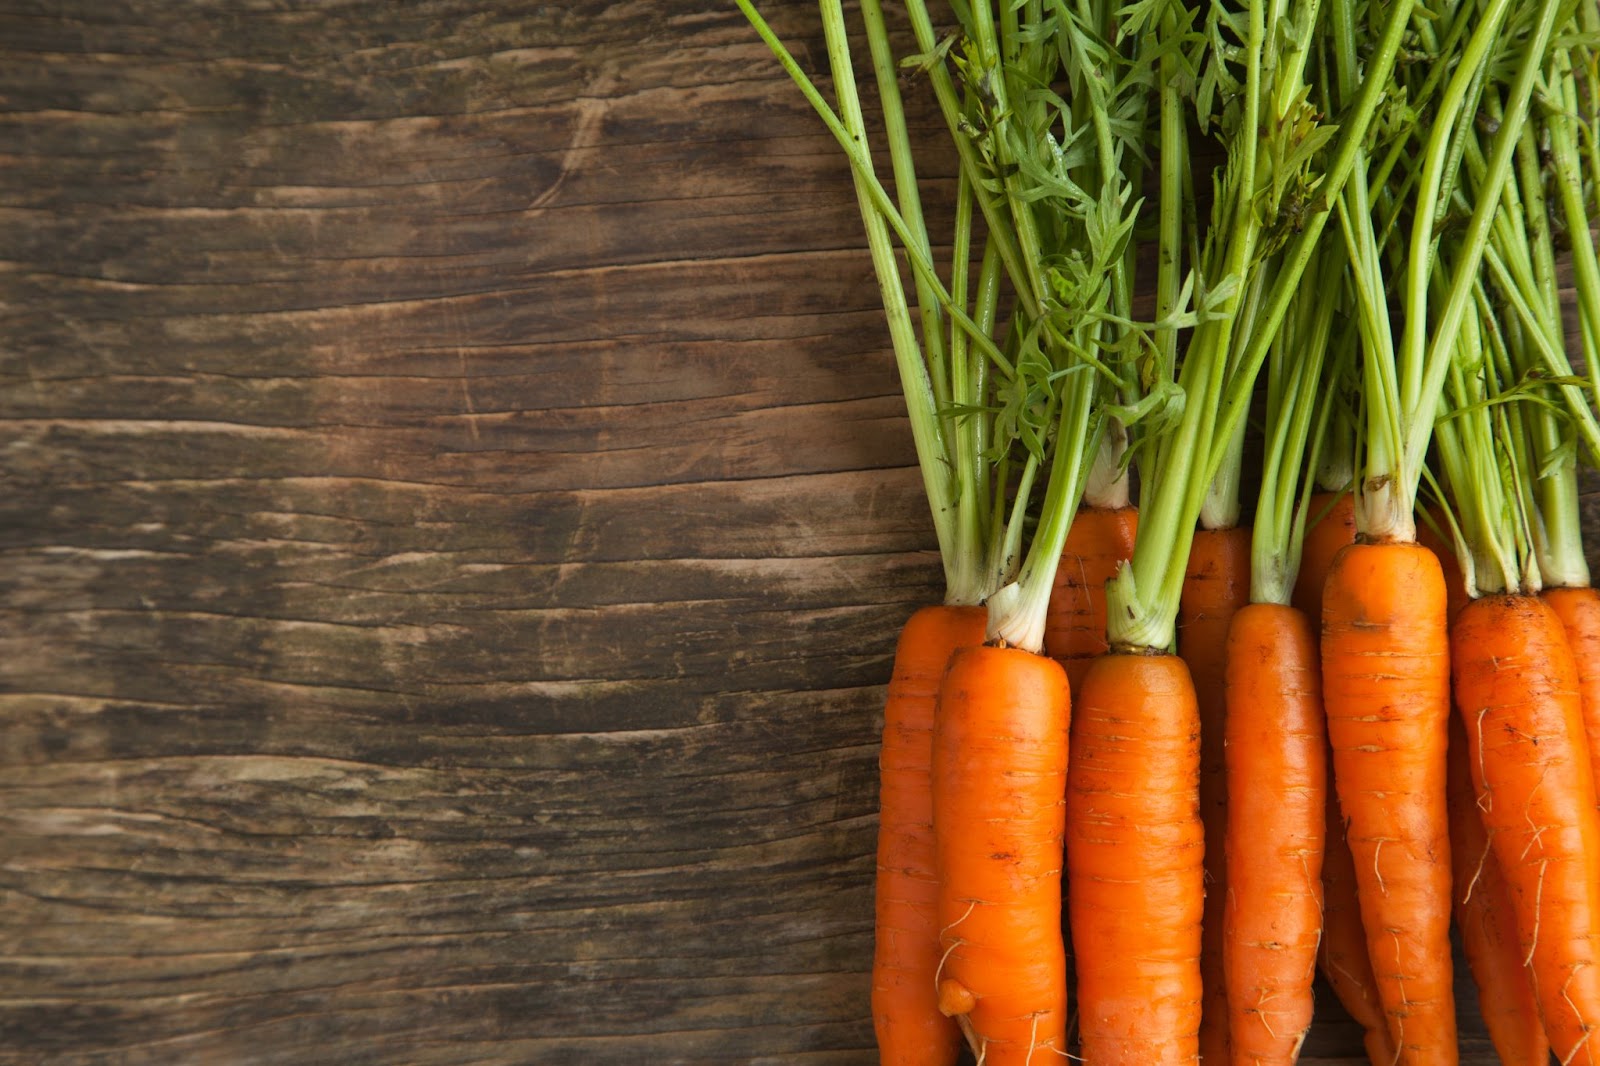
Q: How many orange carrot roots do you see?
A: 11